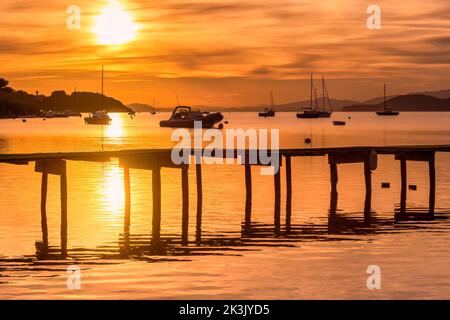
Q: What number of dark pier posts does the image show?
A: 13